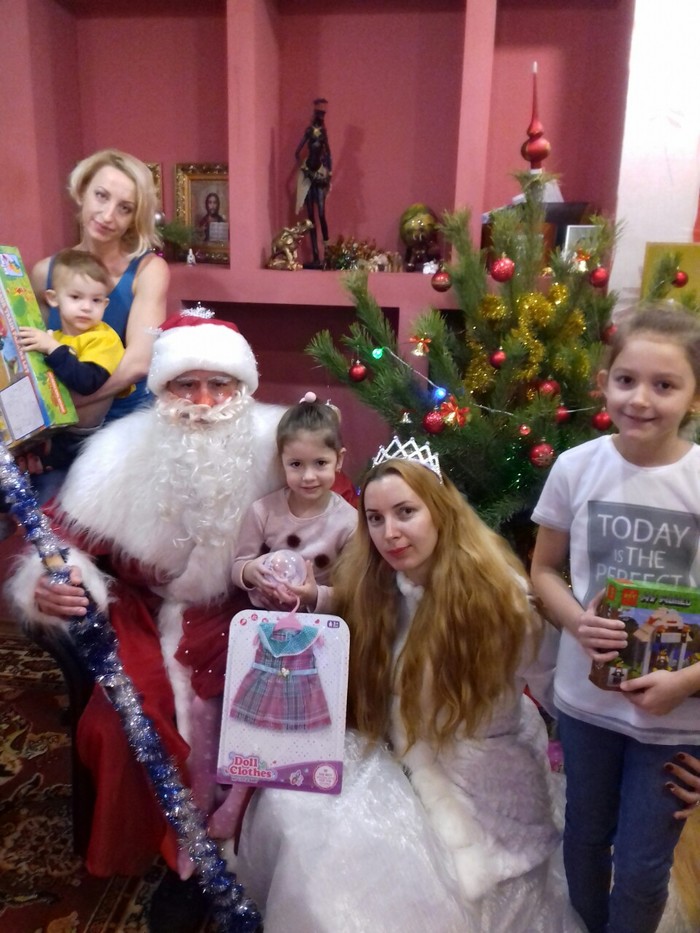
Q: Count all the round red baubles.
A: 13